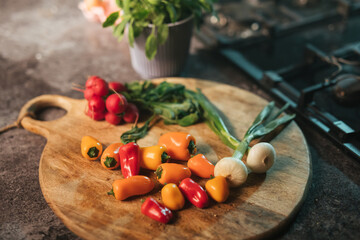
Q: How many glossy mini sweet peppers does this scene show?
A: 12